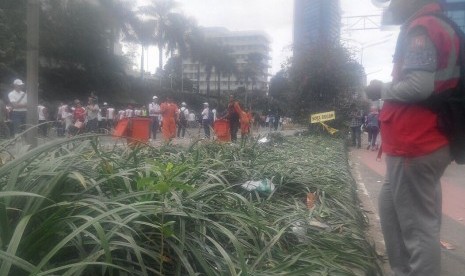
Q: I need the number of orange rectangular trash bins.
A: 2